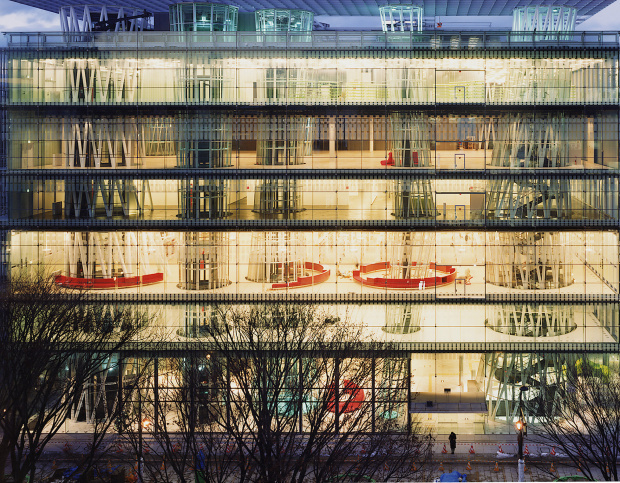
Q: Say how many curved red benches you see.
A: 3